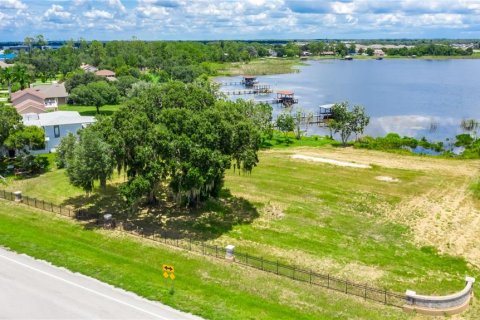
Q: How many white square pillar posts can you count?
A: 5